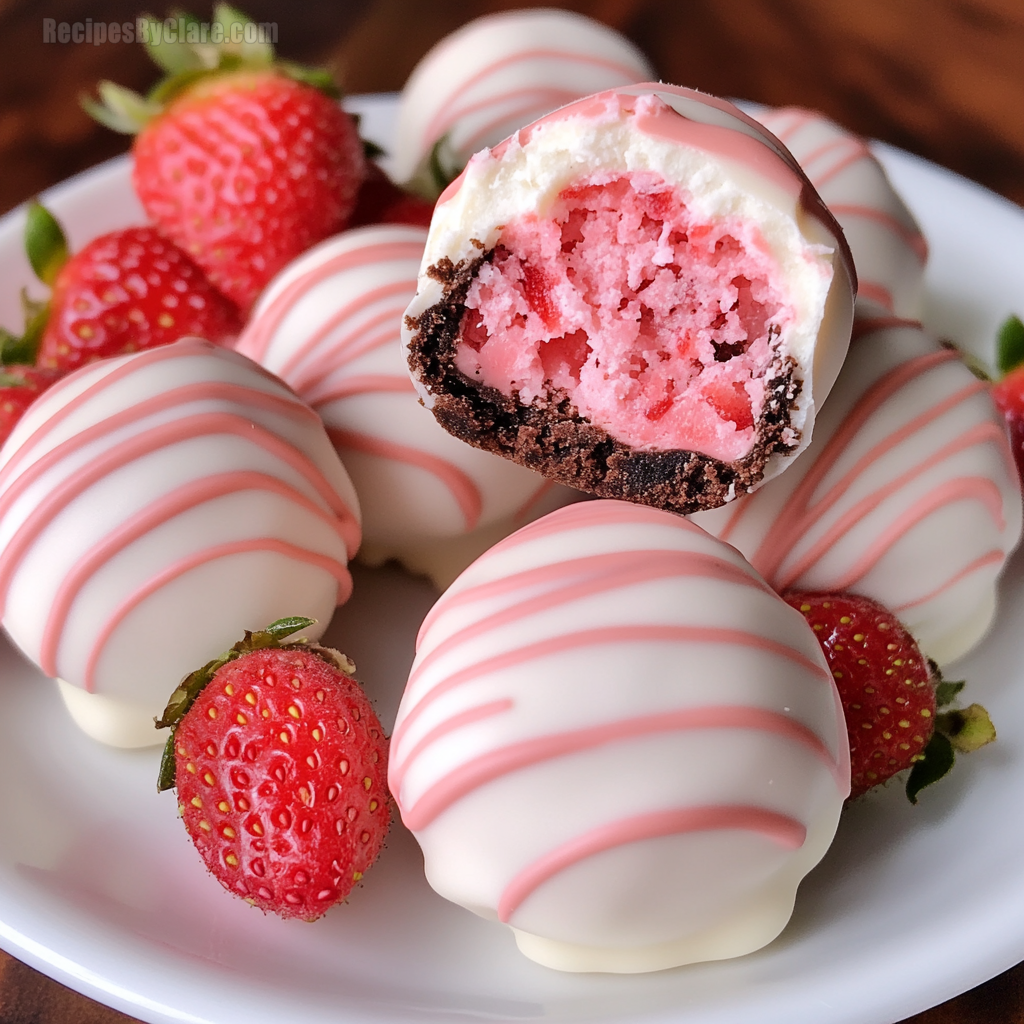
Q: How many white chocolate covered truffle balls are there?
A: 7